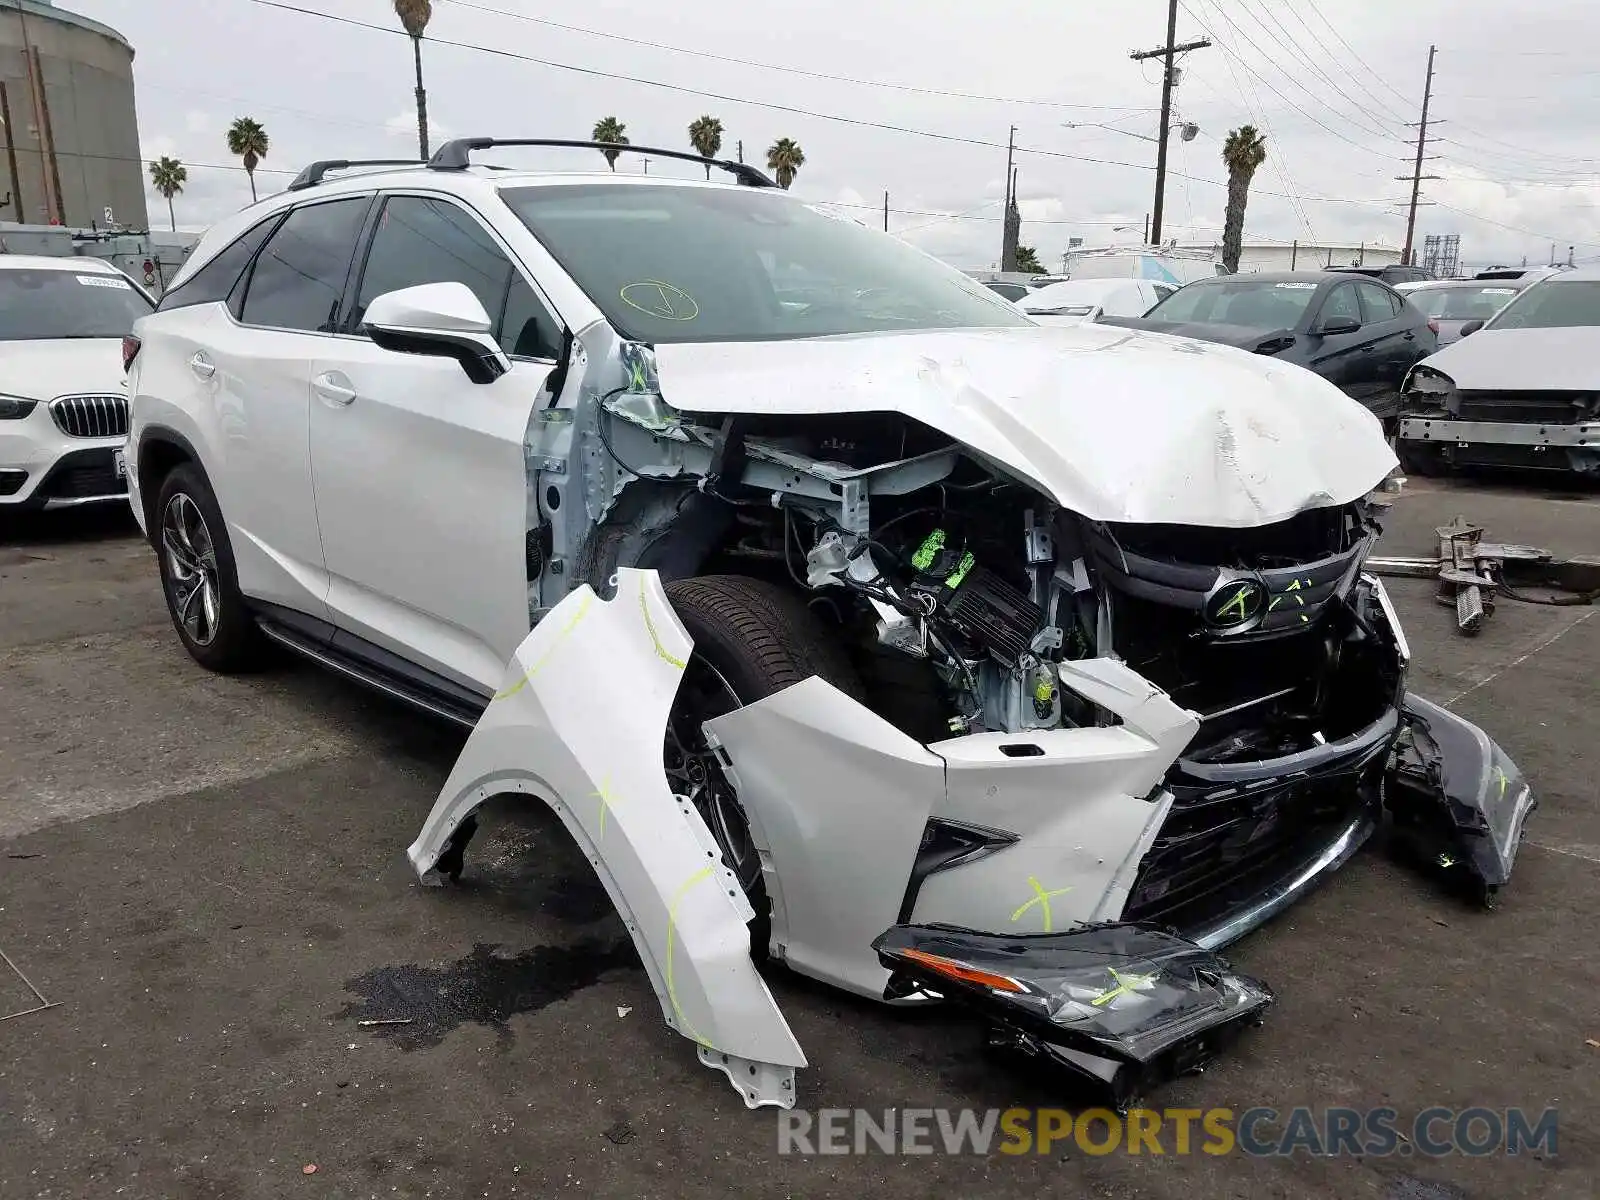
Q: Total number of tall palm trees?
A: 7